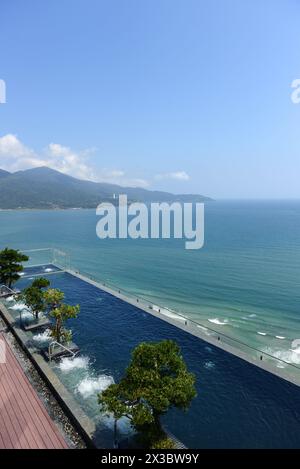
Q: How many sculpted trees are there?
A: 4